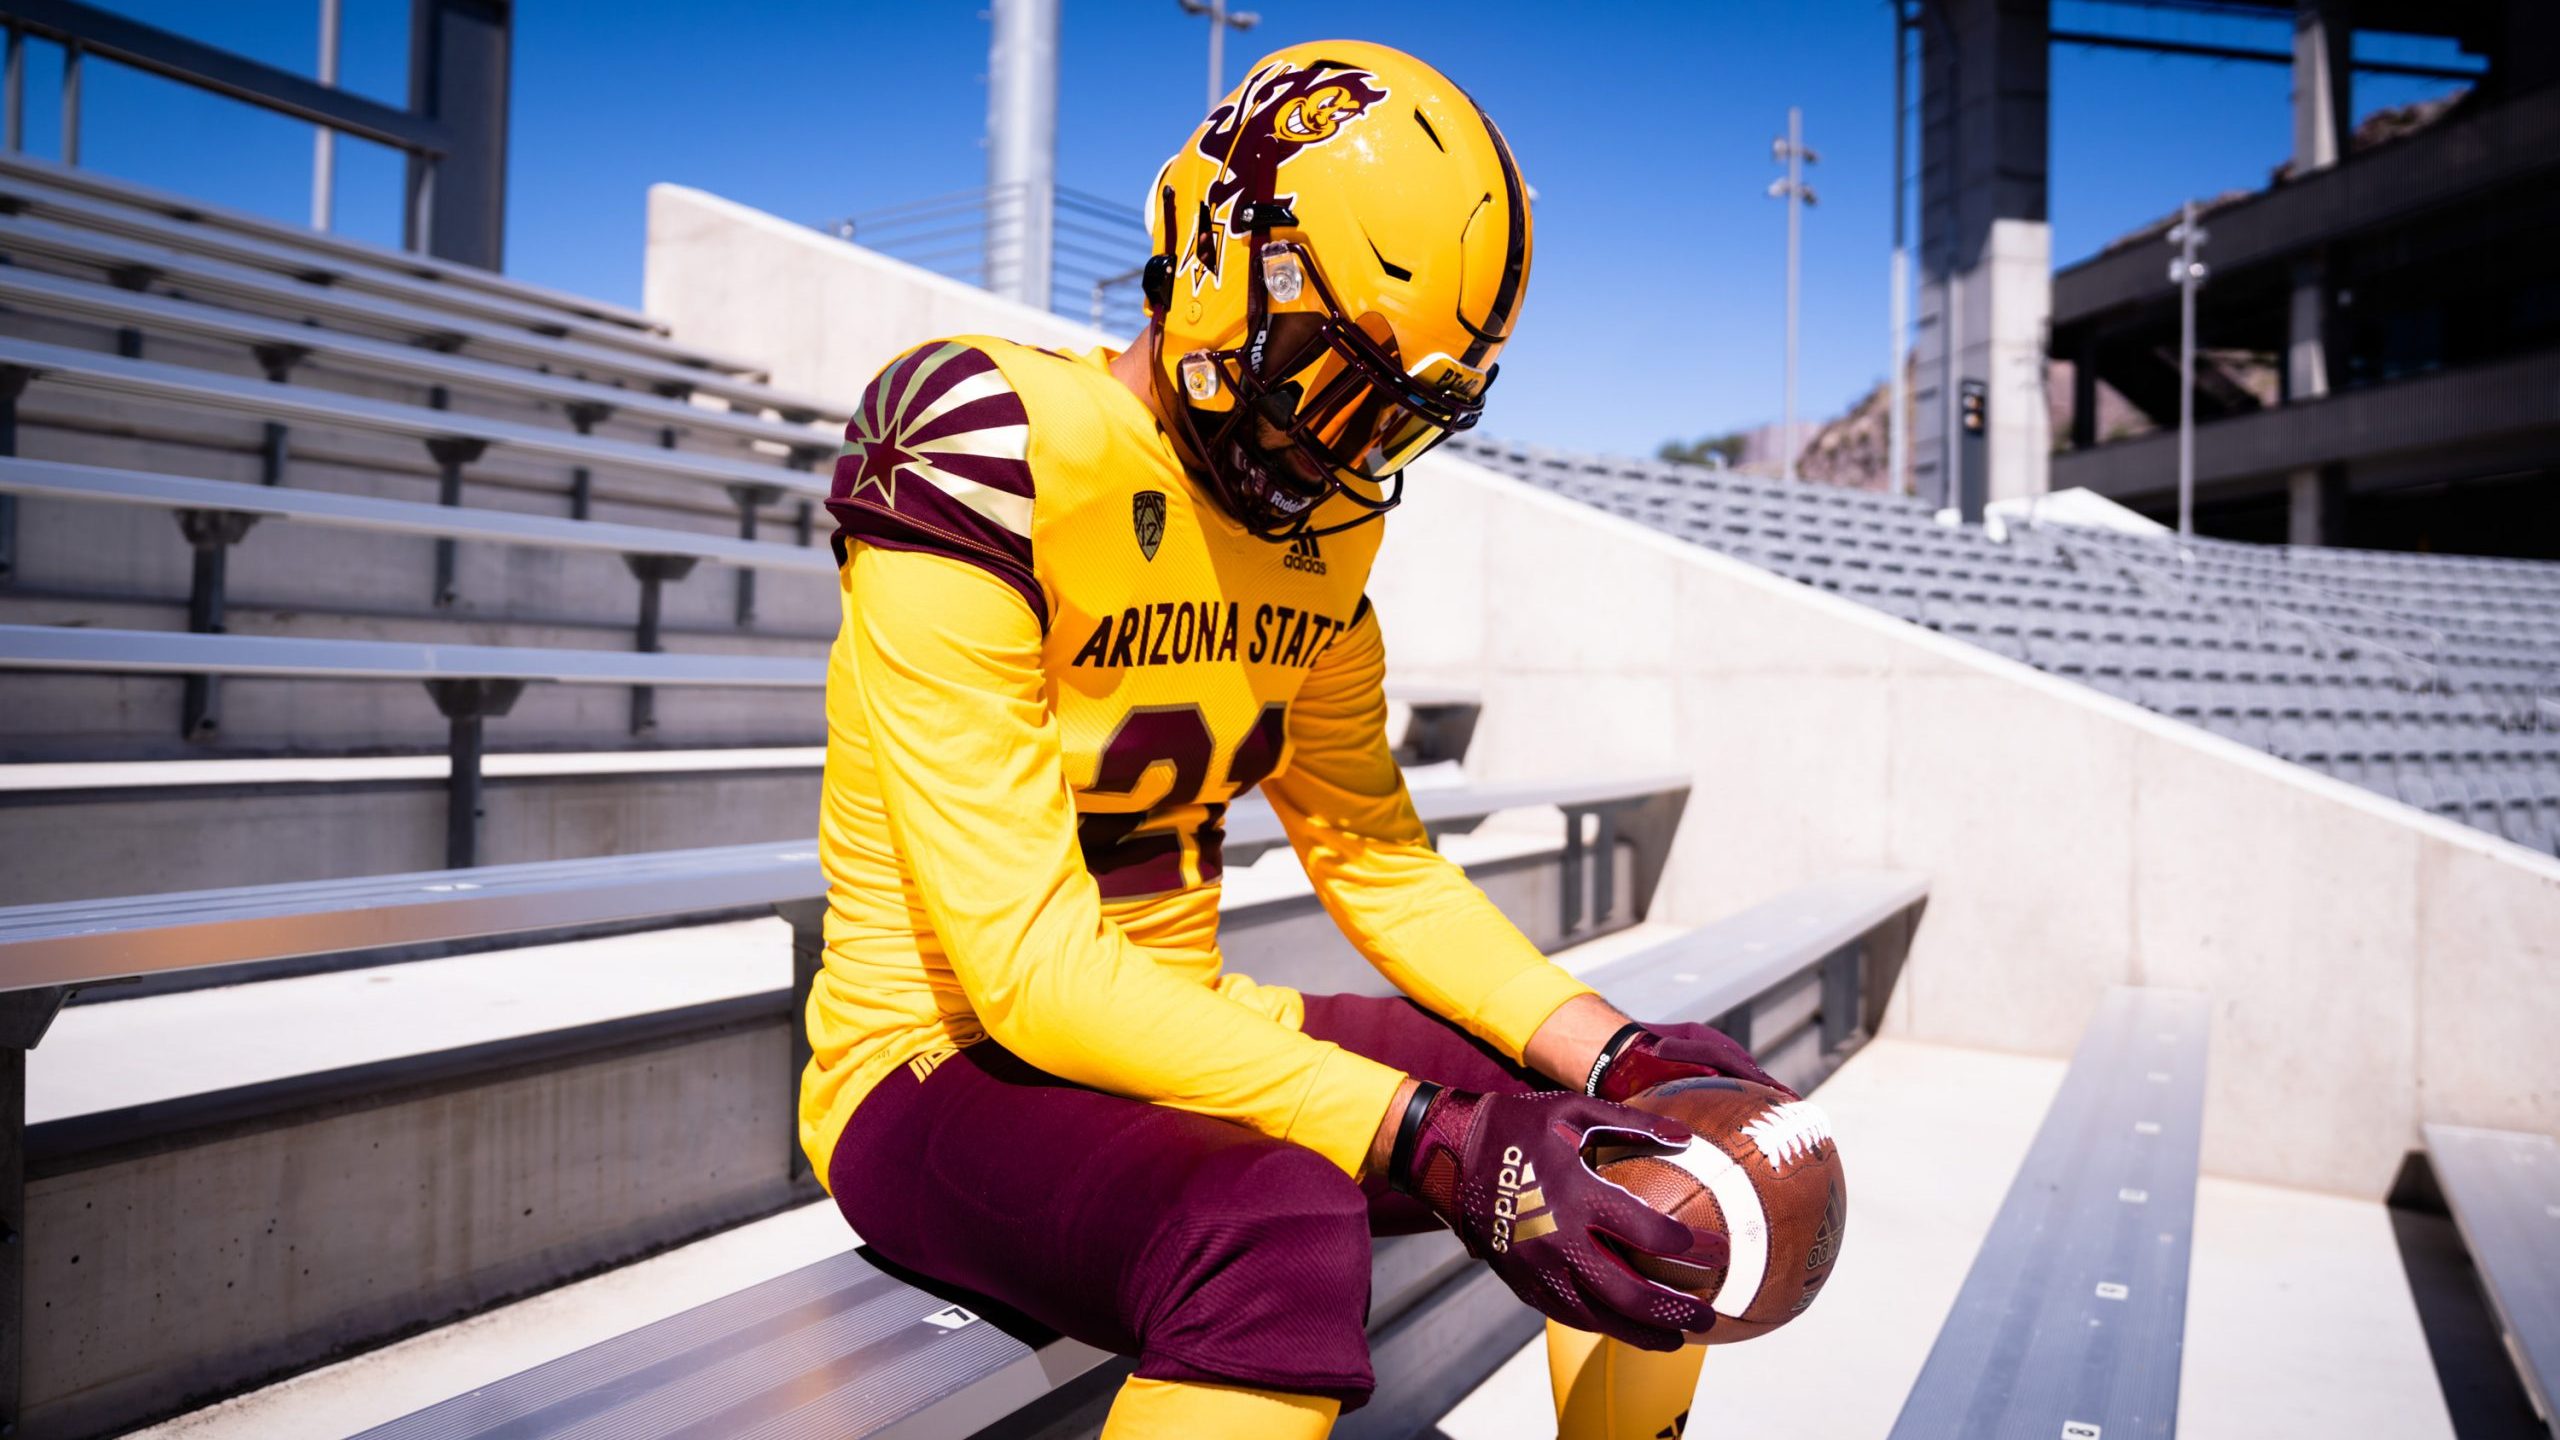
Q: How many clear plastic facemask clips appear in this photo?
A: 2